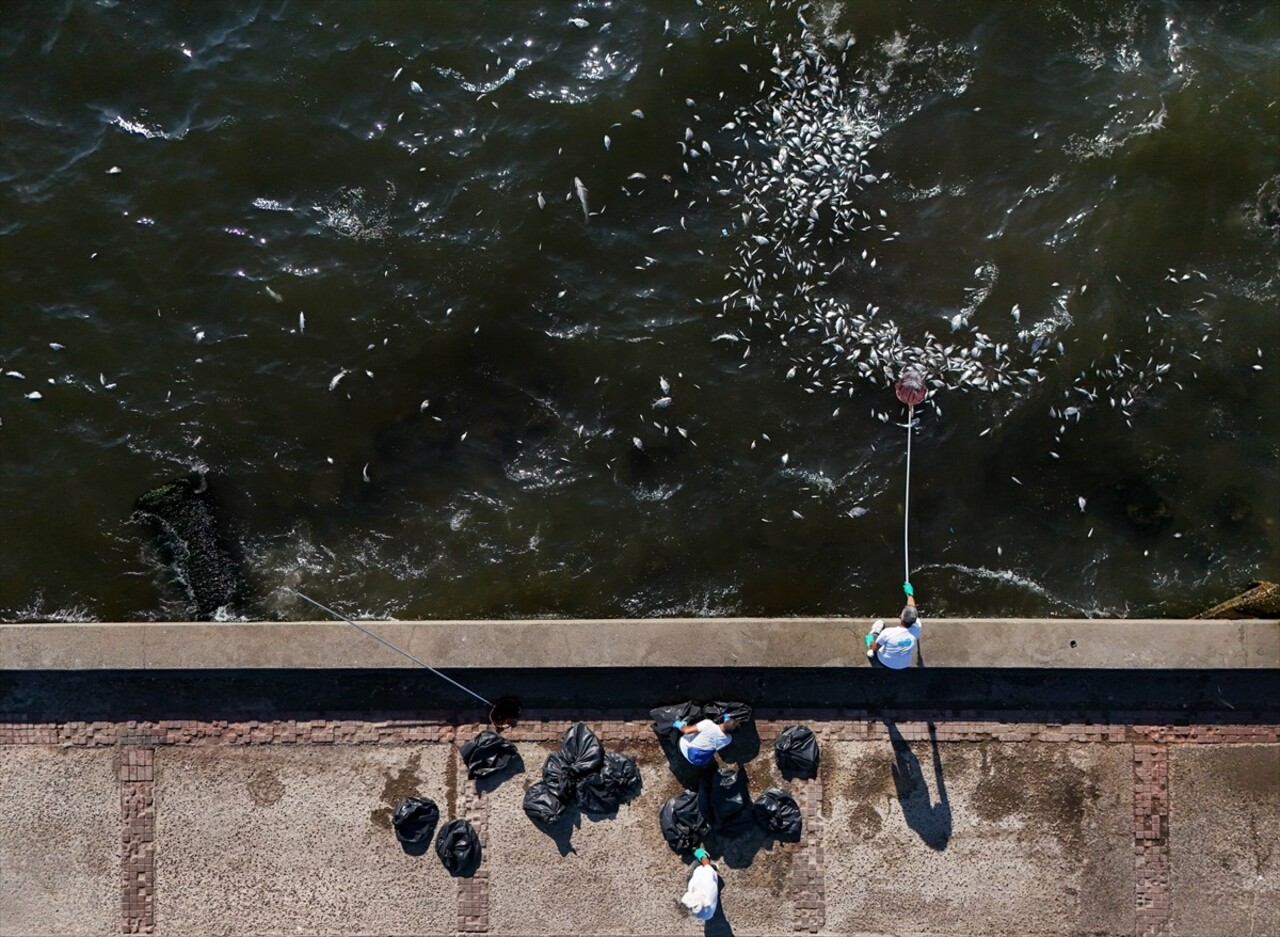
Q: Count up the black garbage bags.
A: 14